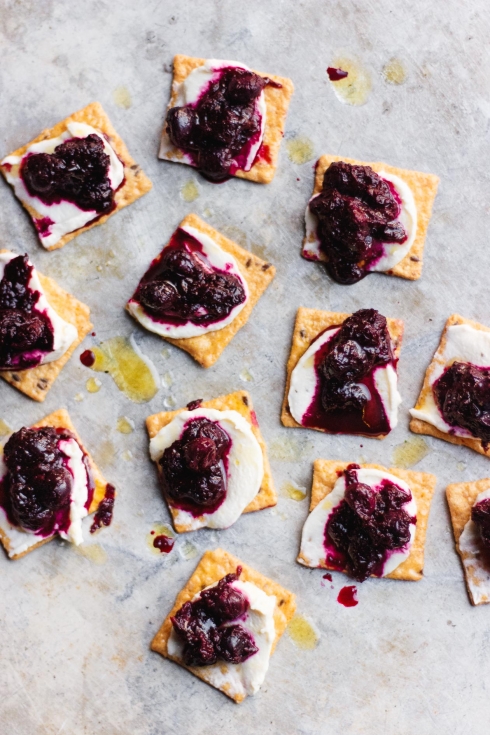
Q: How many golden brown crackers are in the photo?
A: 12